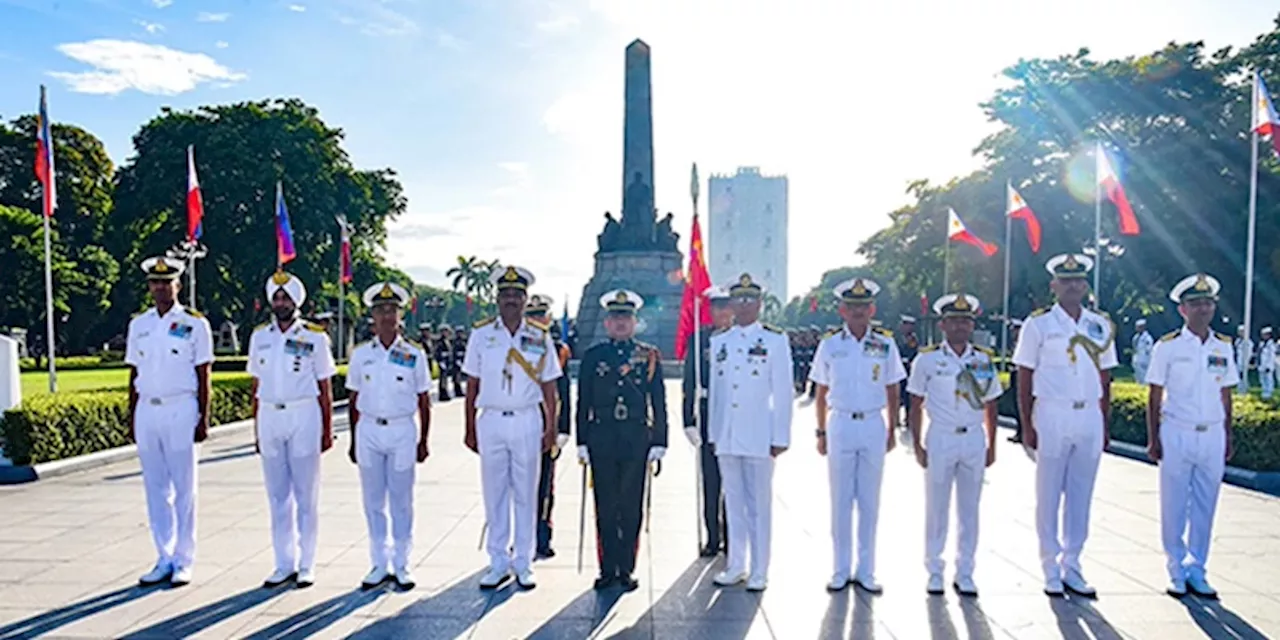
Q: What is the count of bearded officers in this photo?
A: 1